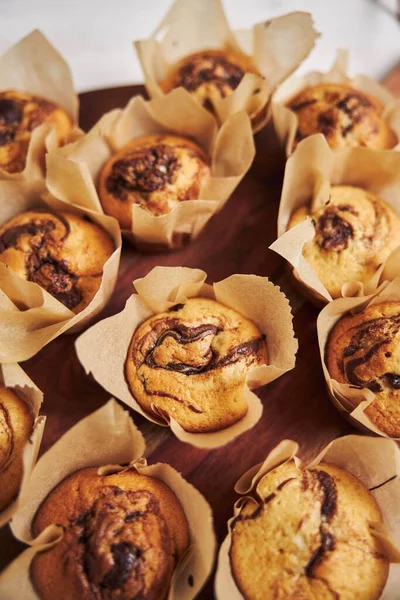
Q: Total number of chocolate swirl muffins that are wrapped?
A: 11